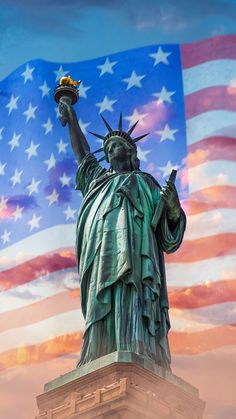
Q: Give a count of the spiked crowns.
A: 1